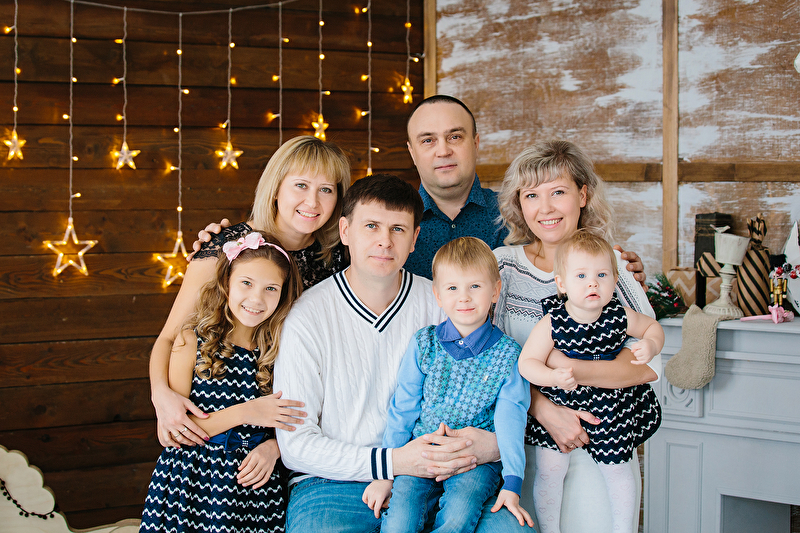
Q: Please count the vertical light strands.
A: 9